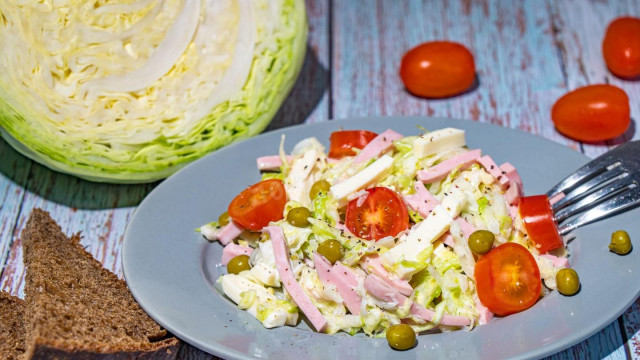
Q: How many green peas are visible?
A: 9